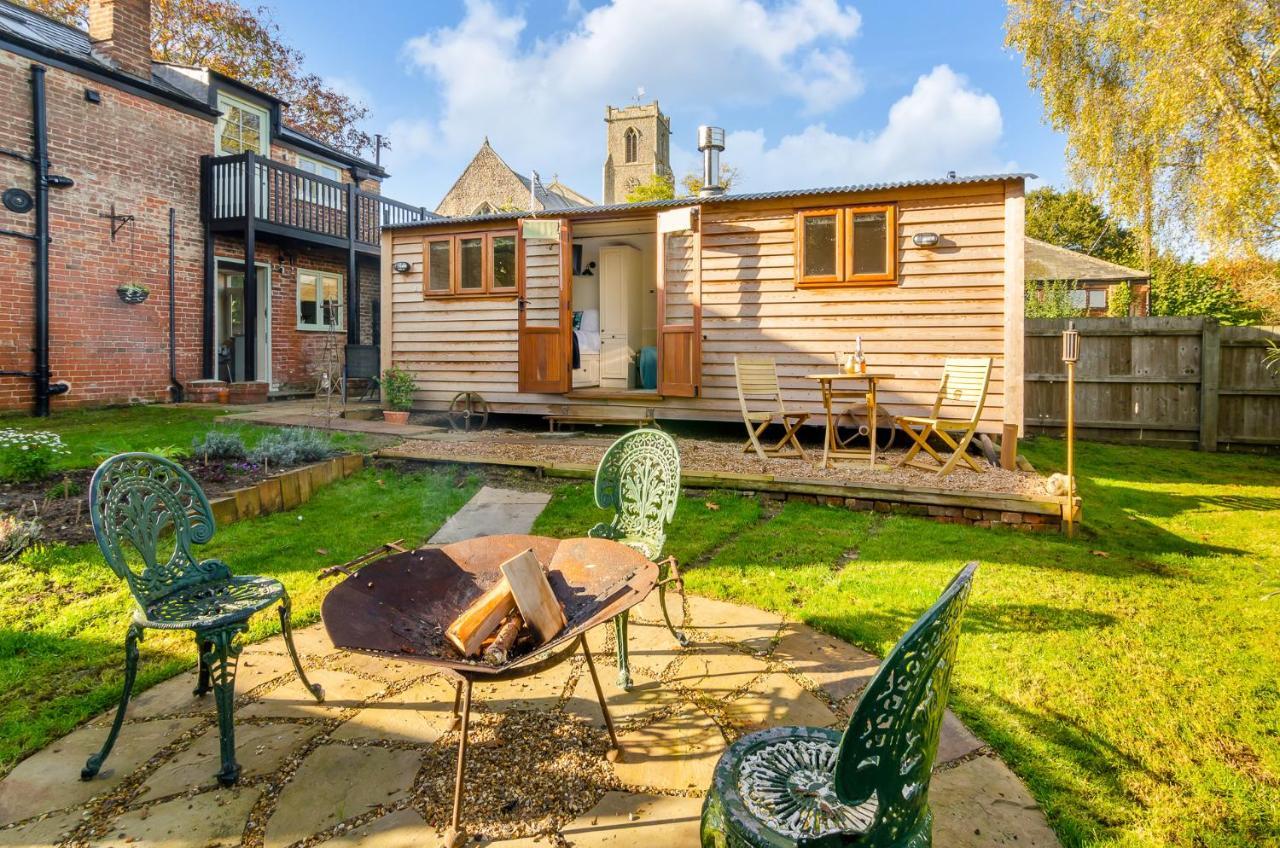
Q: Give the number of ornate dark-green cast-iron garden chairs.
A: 3